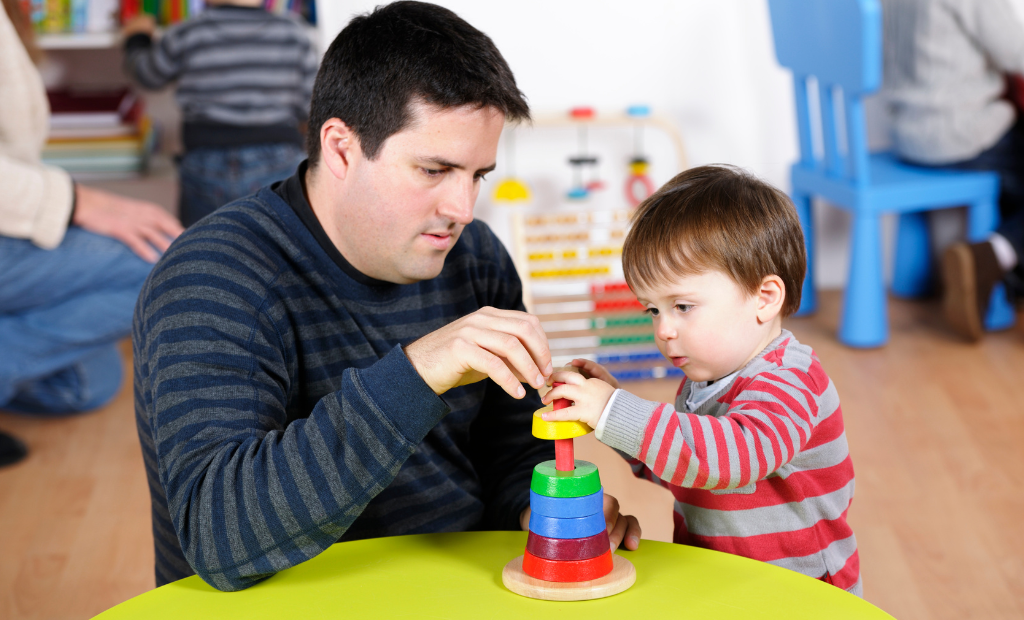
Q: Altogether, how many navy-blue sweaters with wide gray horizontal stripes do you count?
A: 1